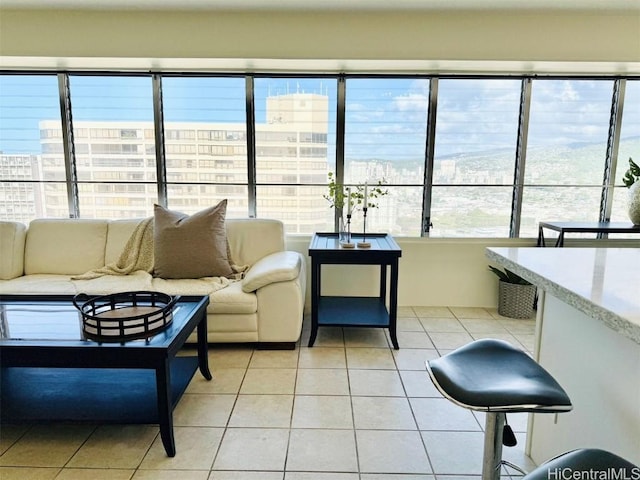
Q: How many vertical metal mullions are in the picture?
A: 7